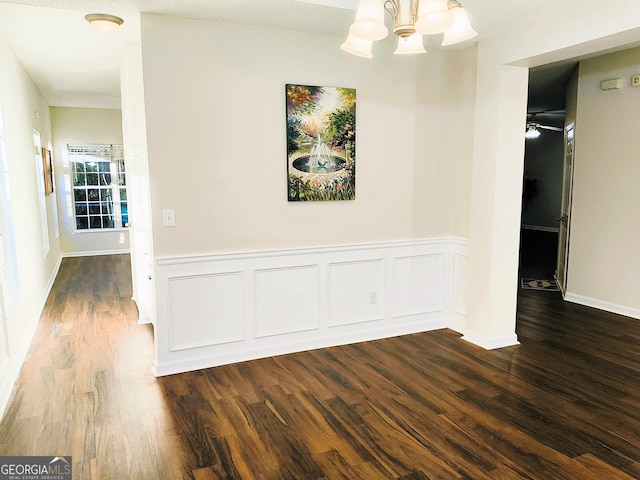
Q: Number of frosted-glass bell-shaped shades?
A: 5